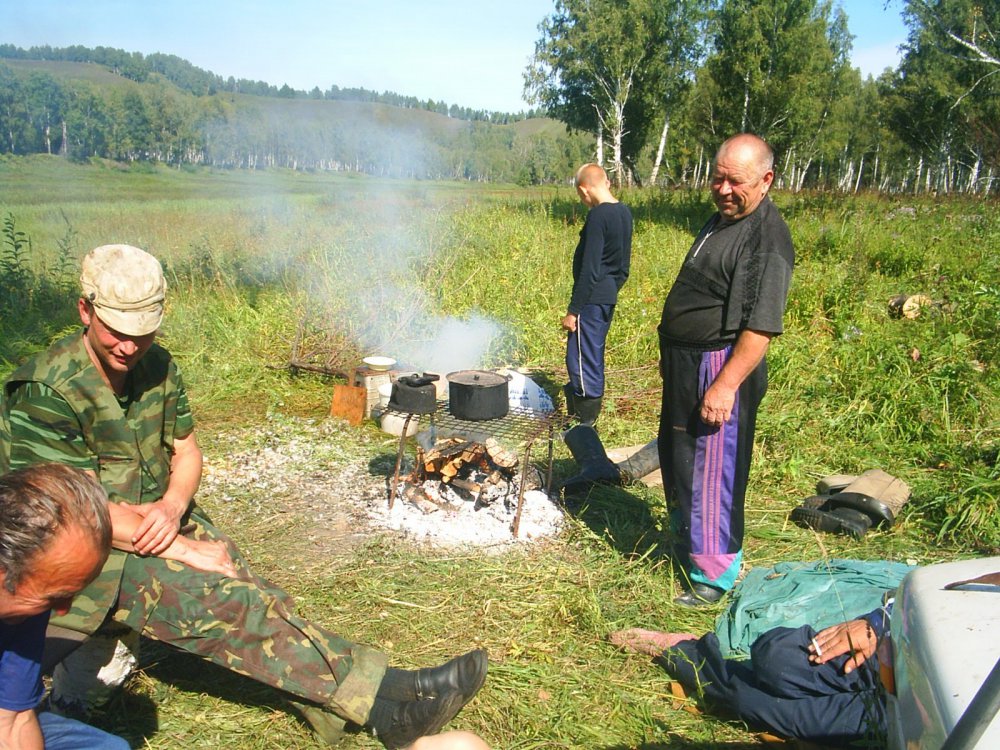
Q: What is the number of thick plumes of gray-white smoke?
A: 1